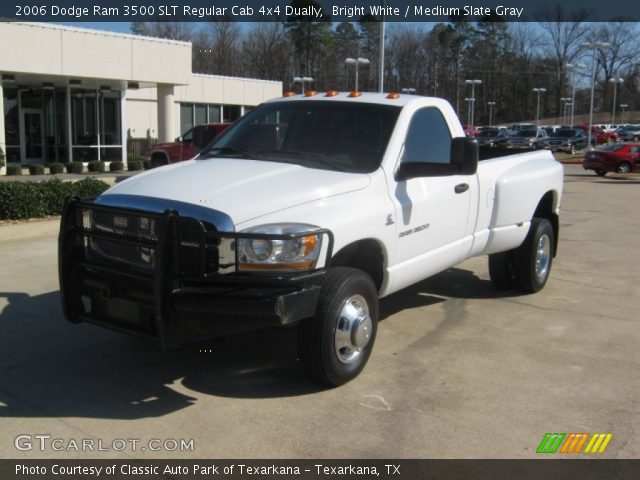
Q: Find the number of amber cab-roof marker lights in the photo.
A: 5